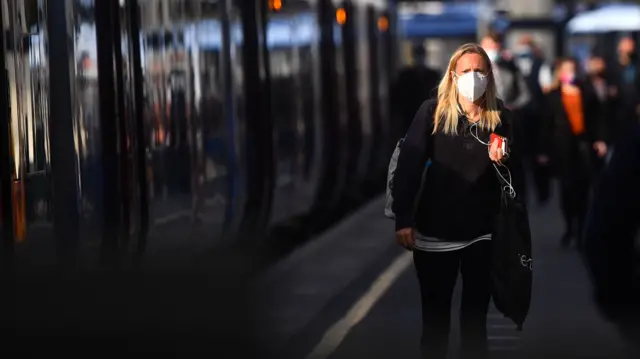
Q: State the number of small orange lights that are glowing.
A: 3